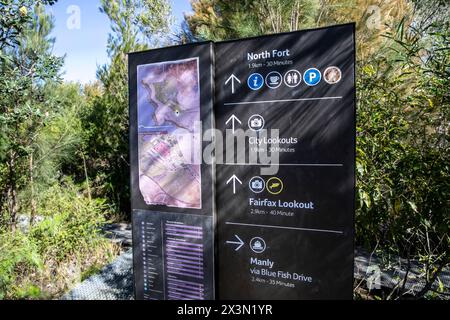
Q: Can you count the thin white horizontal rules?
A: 3